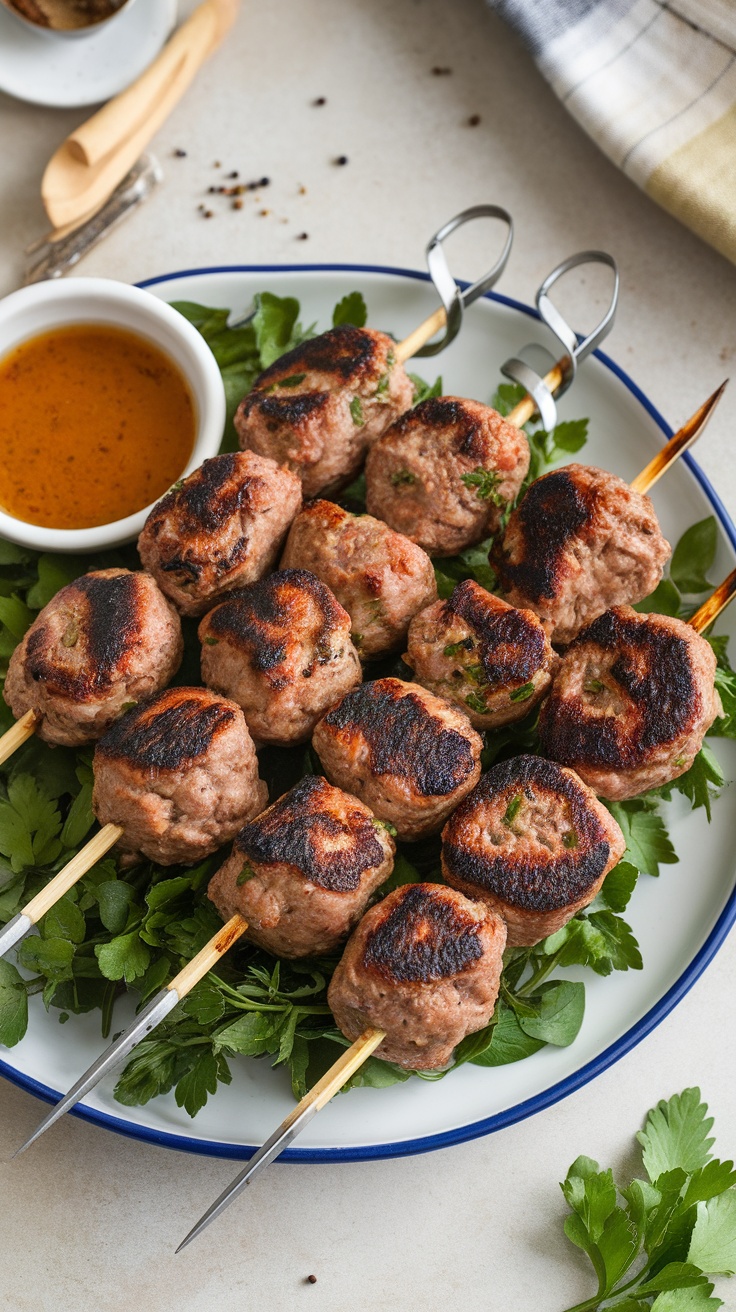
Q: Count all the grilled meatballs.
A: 14